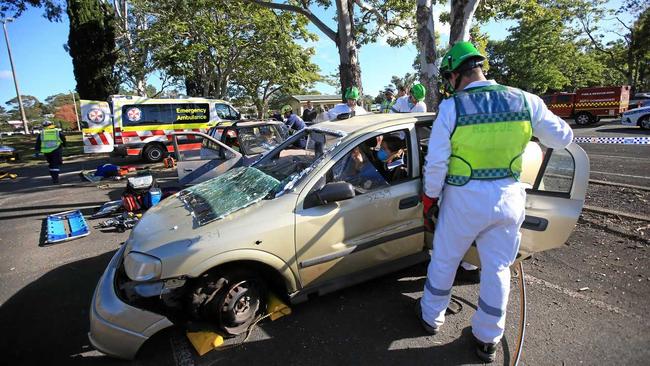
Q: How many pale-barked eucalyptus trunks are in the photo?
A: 3